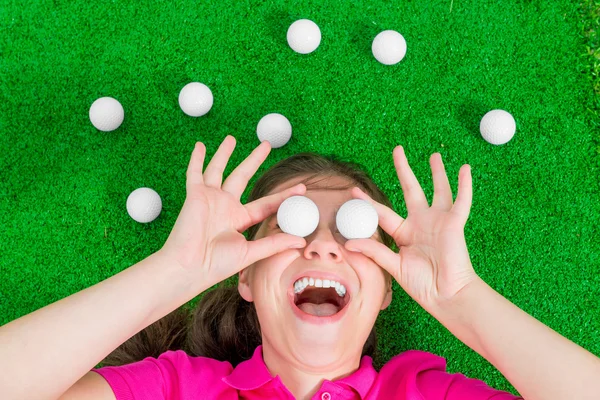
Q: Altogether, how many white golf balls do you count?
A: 9